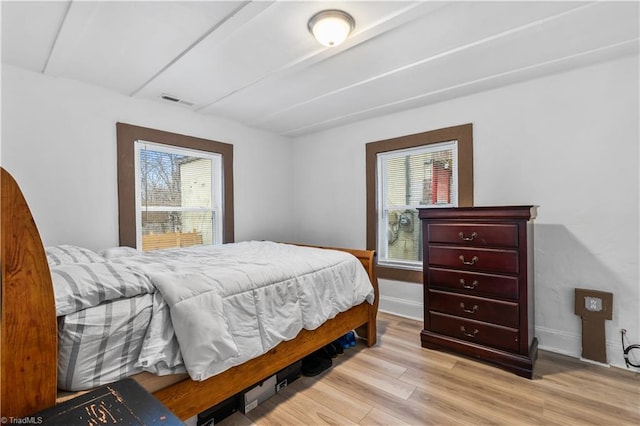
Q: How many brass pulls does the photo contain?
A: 5